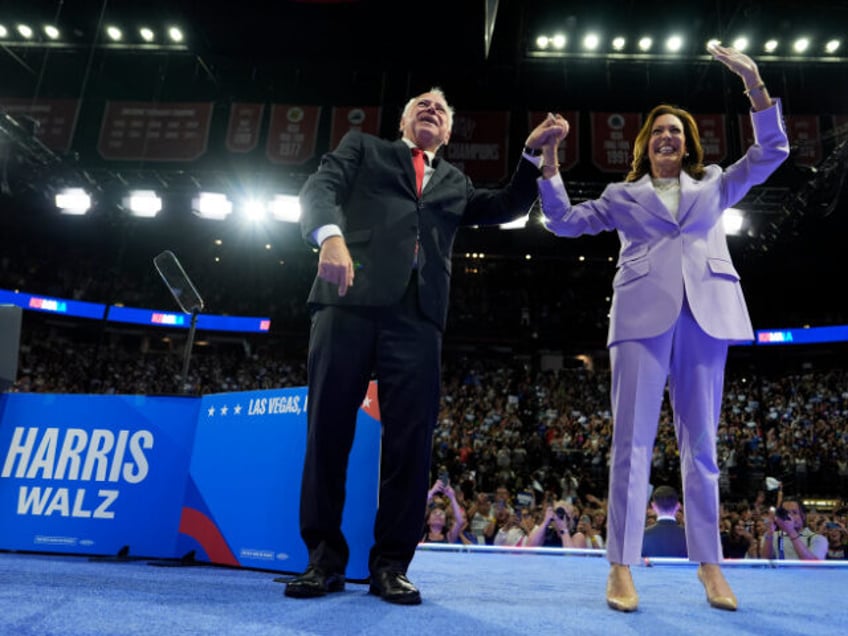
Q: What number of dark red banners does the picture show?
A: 12